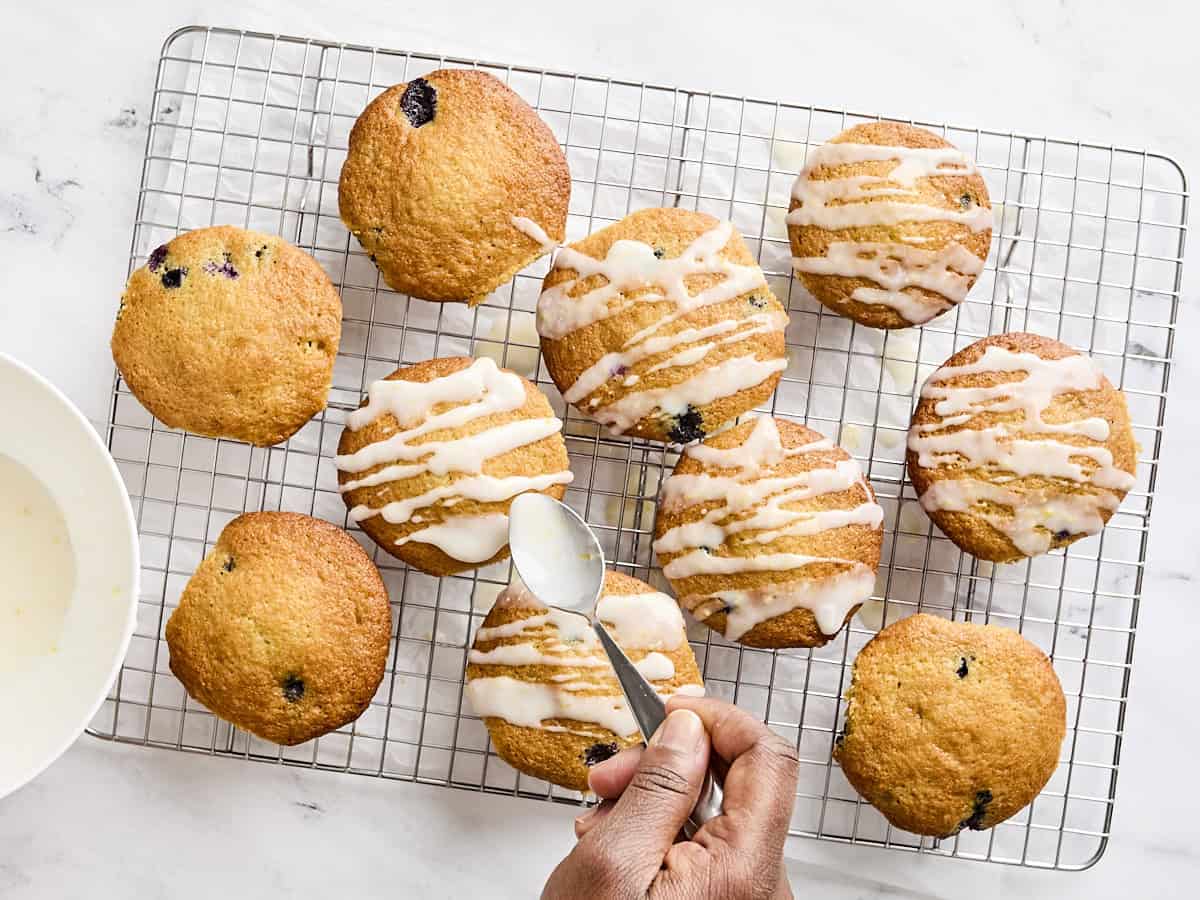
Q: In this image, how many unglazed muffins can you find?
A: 4